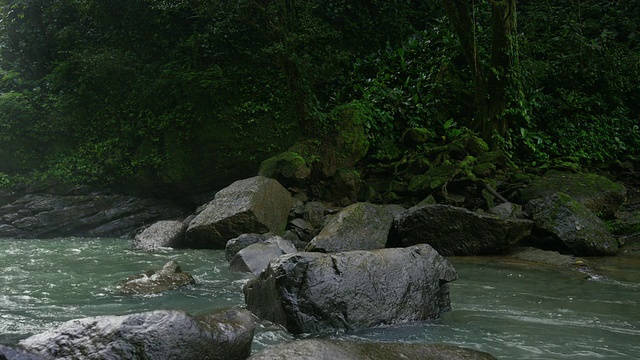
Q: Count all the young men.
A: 0